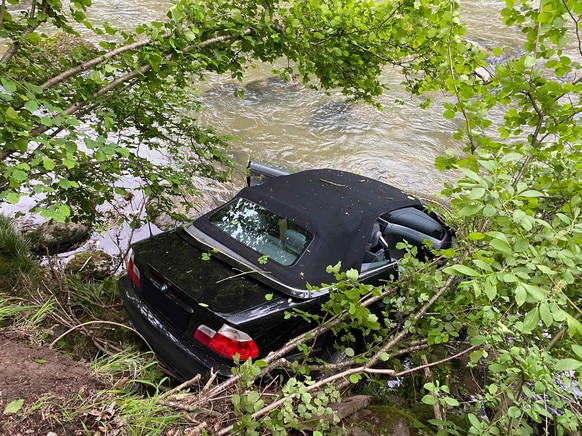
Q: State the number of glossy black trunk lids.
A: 1